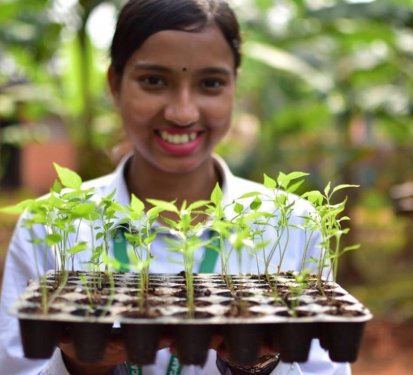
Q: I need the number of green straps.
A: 2